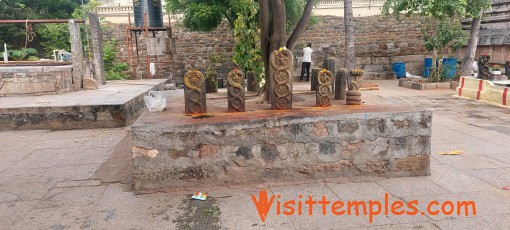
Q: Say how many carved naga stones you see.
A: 5